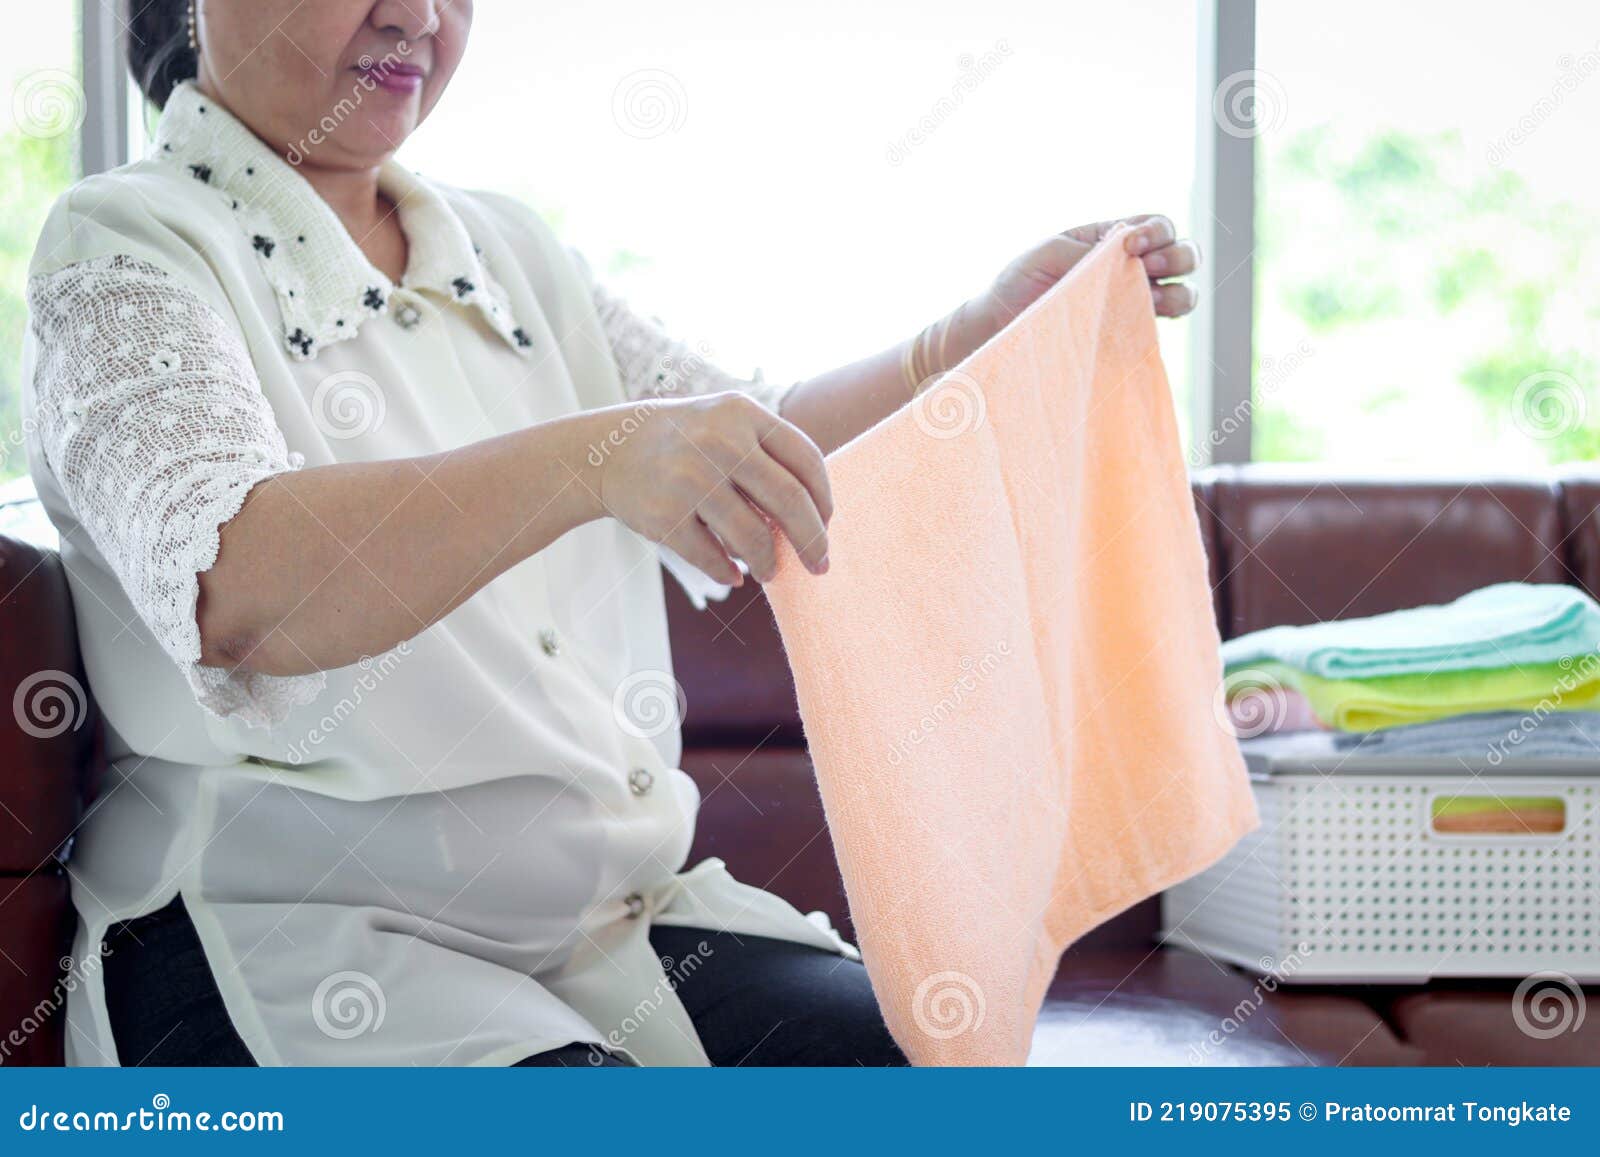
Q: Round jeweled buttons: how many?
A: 4